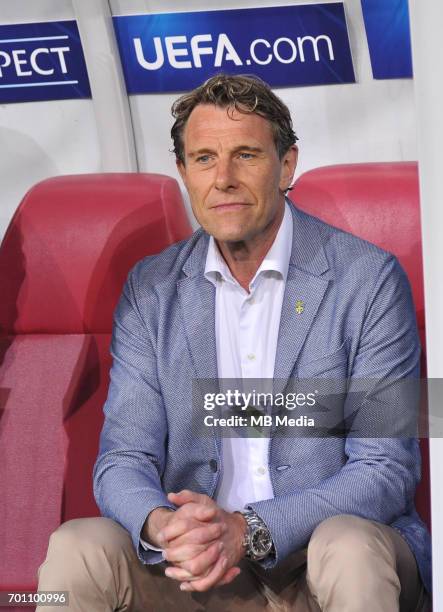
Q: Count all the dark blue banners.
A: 3